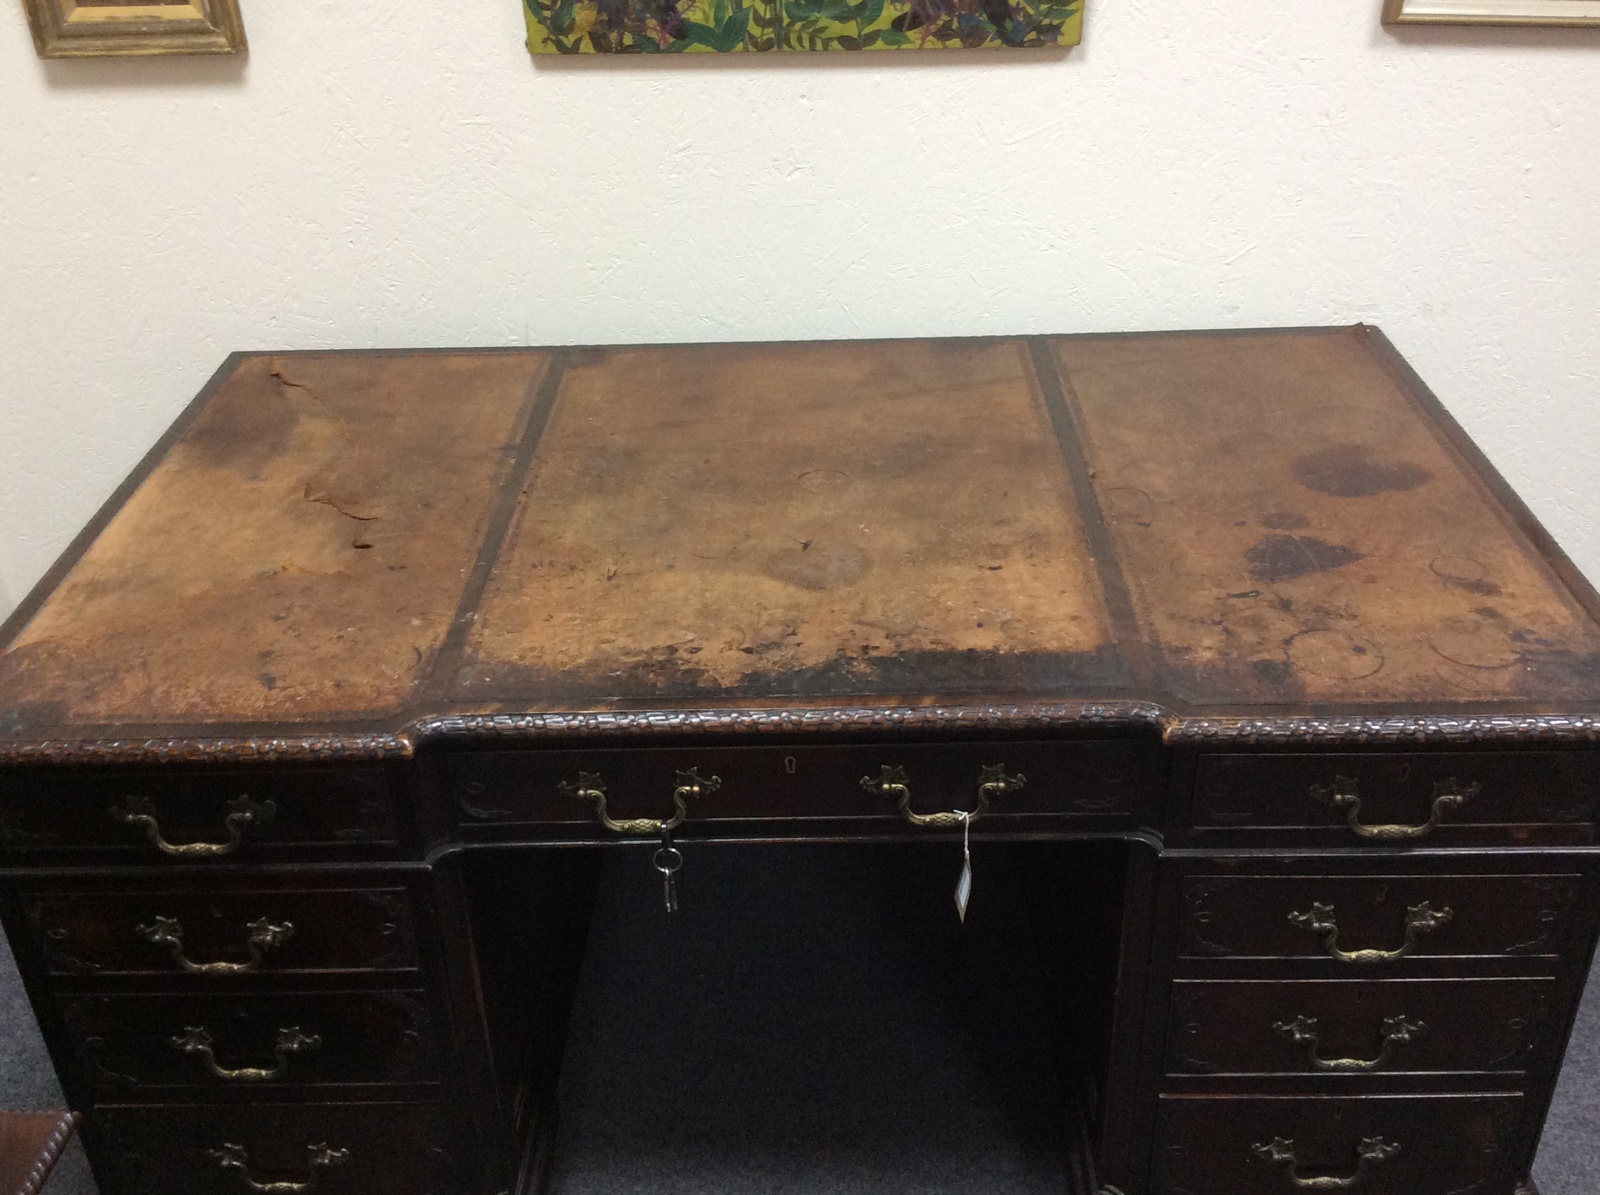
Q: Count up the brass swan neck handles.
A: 10